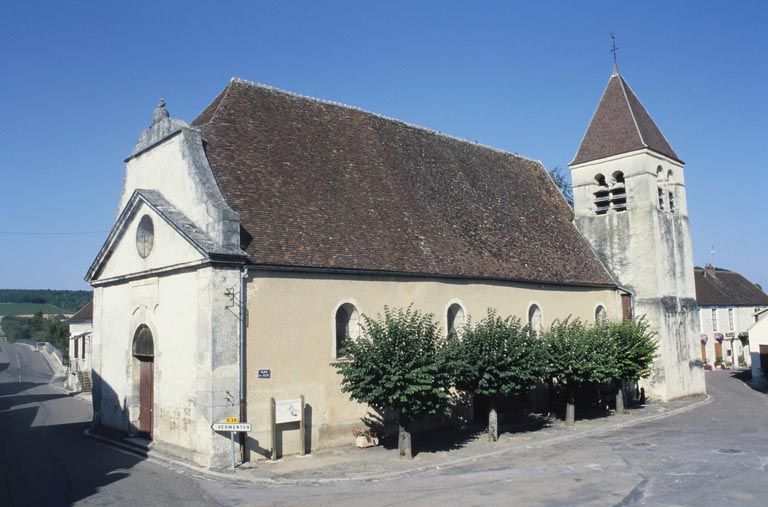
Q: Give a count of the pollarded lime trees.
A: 4